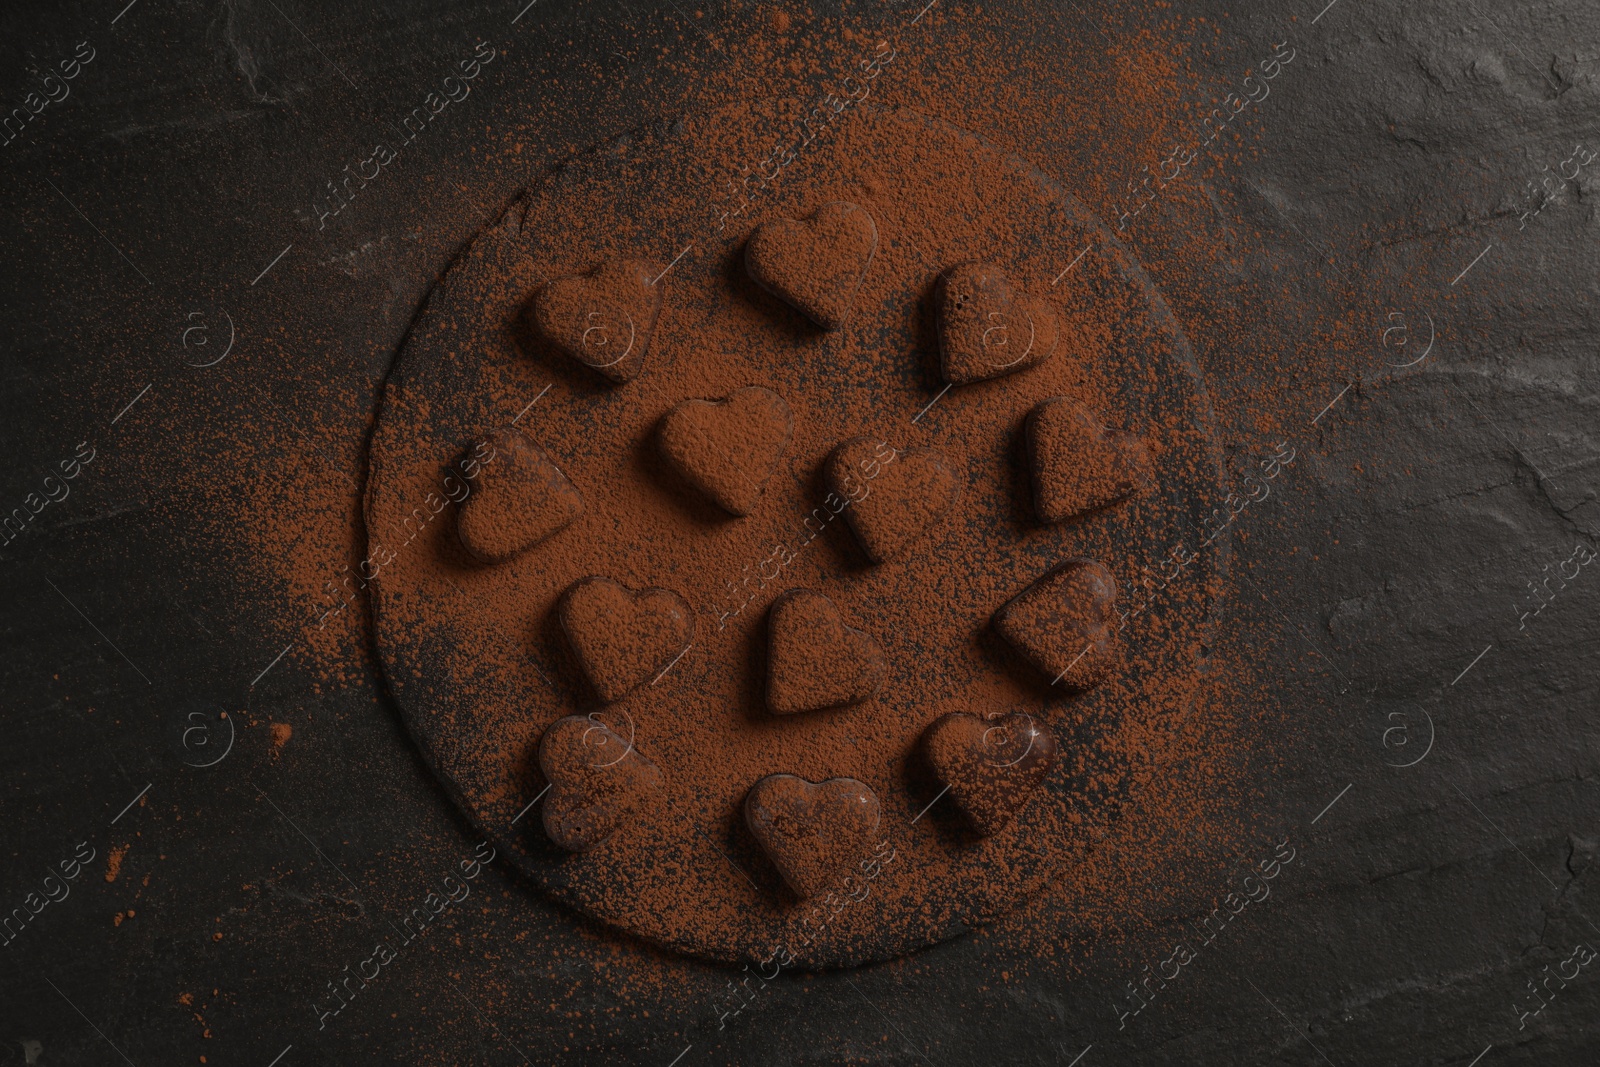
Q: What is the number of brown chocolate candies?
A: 13